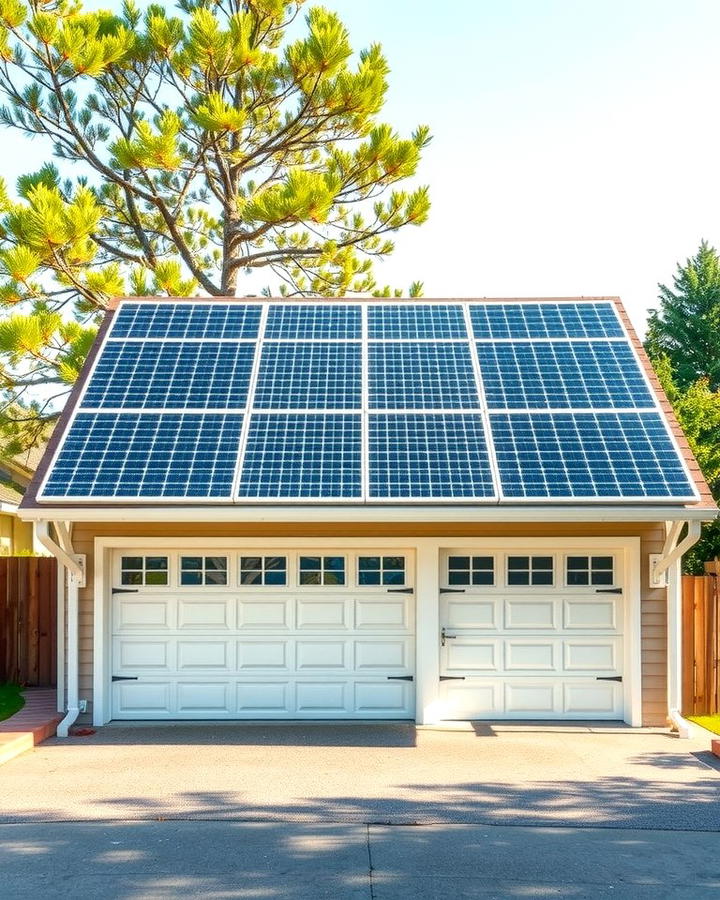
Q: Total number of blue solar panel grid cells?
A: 12